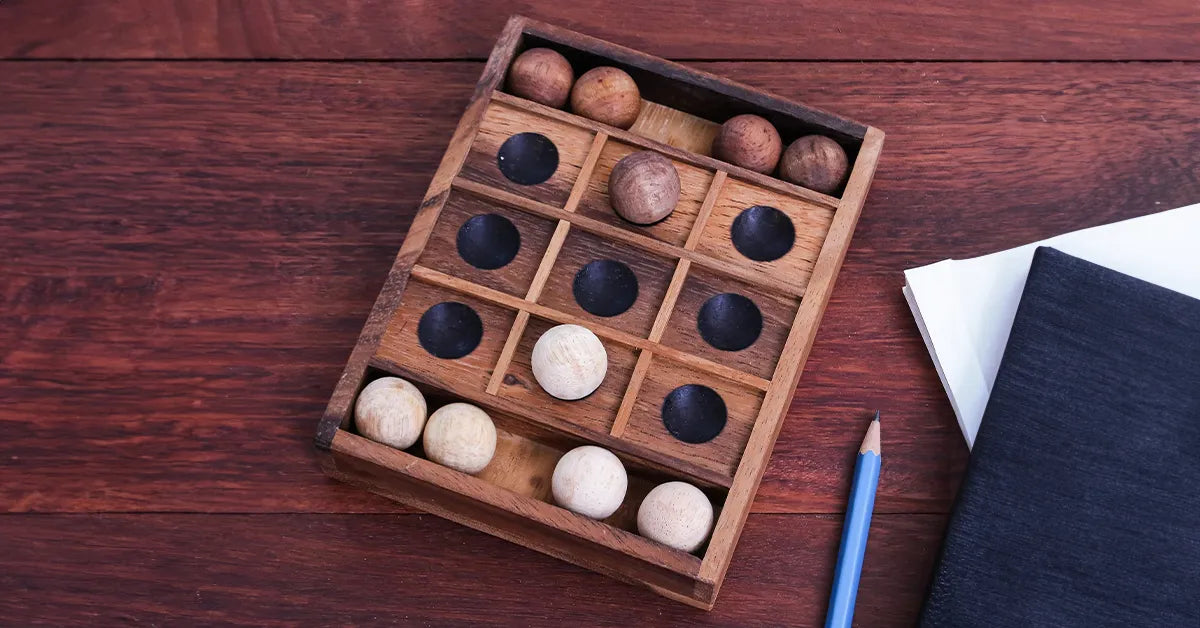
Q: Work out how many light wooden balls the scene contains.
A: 5